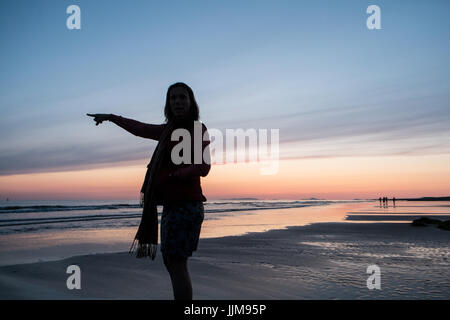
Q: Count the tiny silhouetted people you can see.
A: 4